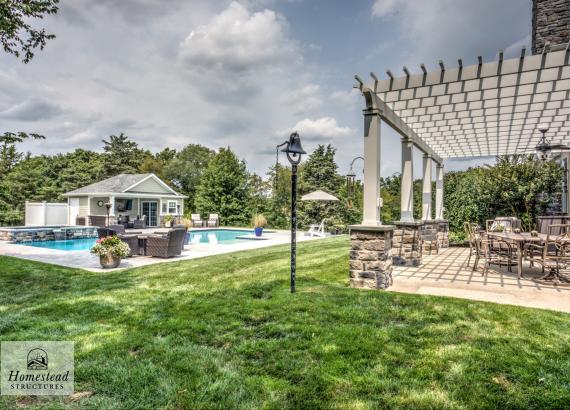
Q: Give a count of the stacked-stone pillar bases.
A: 4